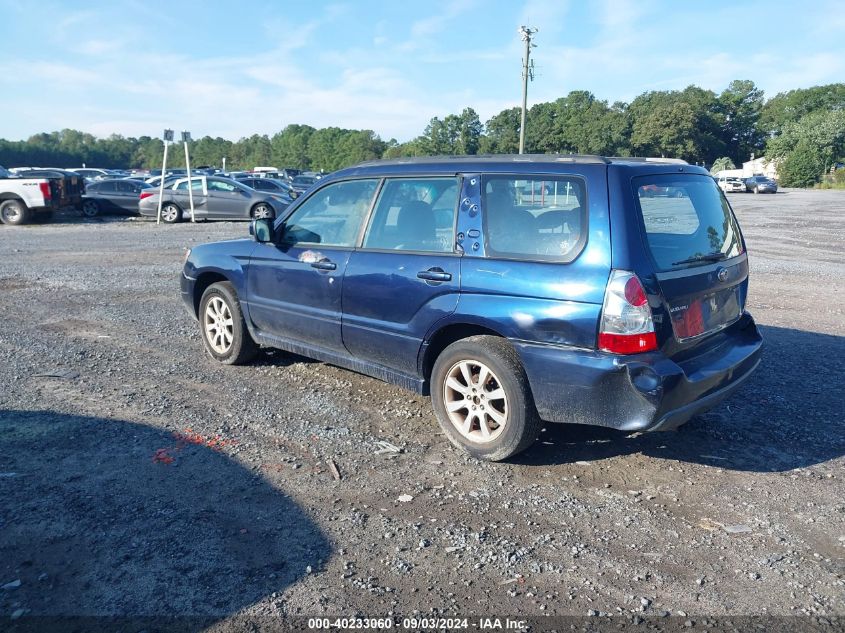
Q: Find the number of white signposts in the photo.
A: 2